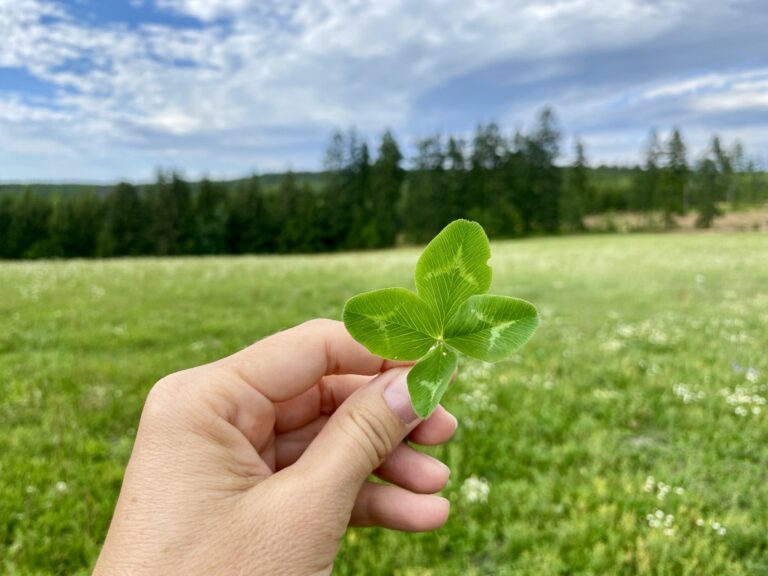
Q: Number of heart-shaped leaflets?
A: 4